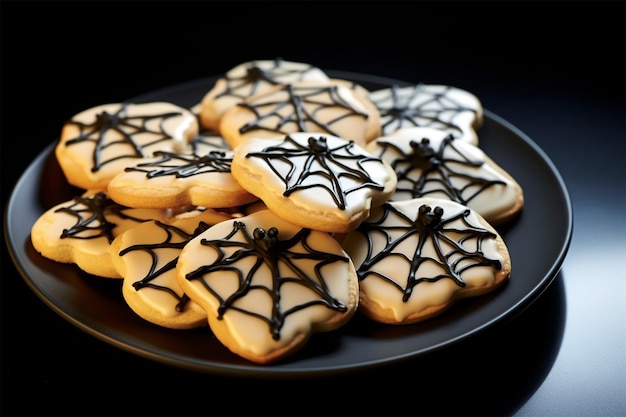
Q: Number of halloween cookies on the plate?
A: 11